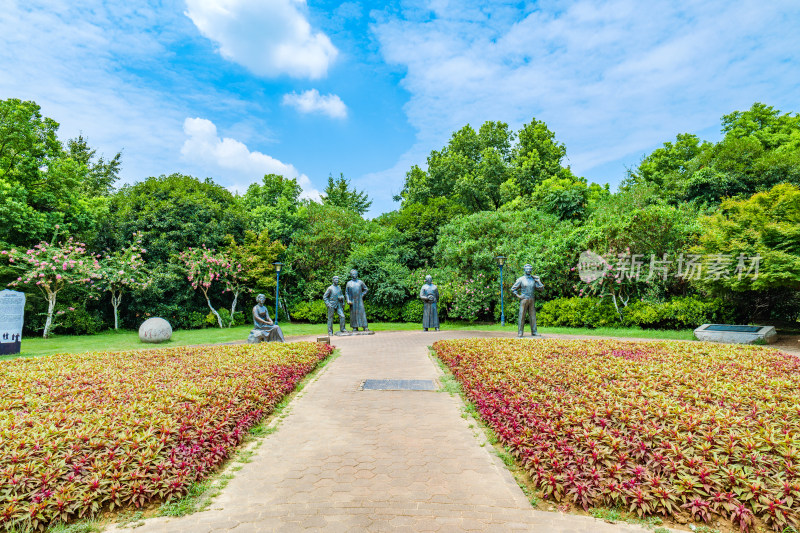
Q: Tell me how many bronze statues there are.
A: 5